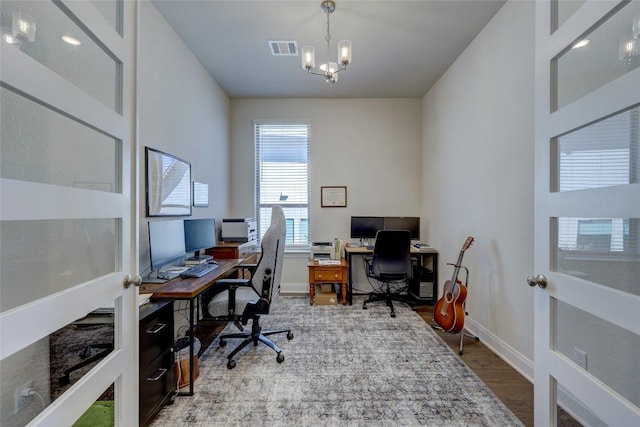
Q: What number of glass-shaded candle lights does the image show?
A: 3